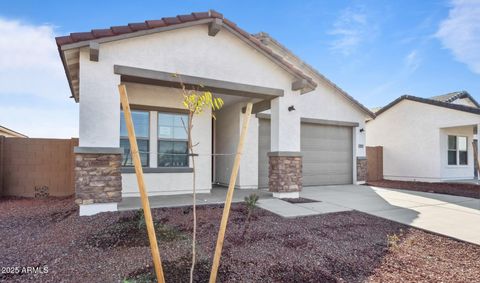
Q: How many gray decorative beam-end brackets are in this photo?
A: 3